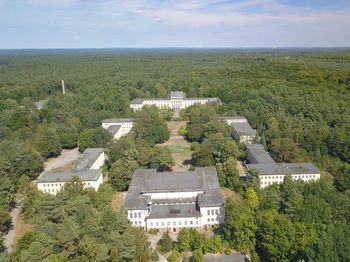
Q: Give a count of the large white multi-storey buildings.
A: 6